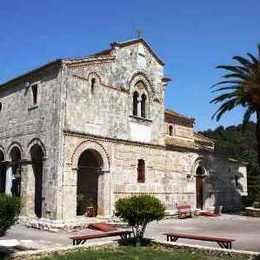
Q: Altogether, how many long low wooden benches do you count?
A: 2